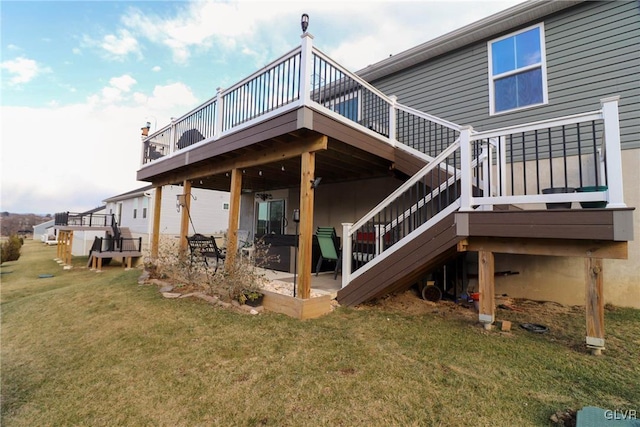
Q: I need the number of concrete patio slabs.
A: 1